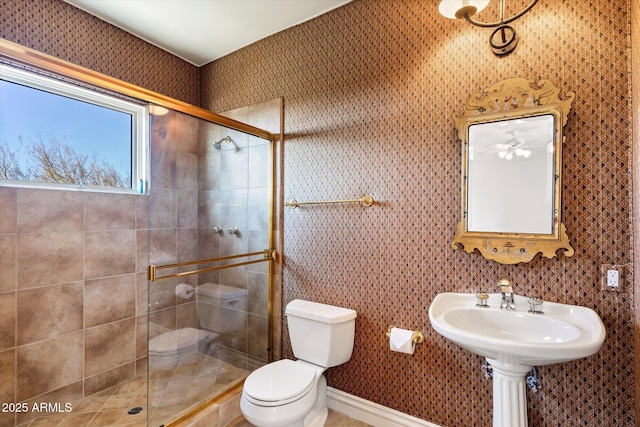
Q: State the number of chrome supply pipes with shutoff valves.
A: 2